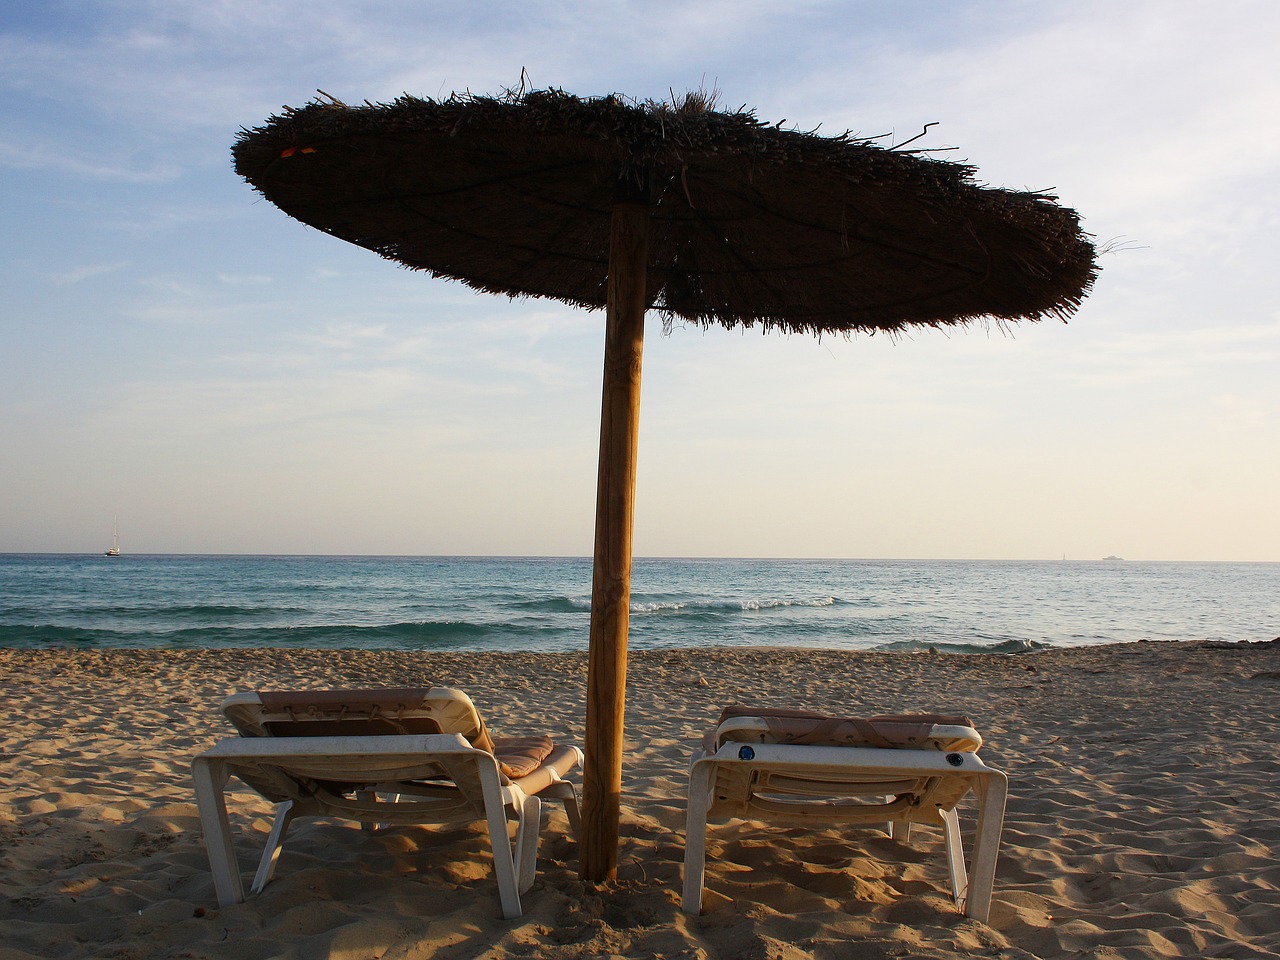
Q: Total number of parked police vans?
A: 0